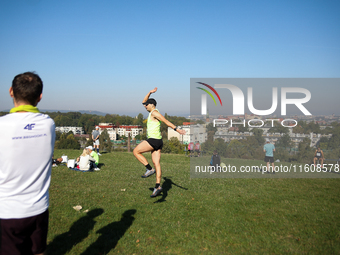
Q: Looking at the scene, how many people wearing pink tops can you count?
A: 2